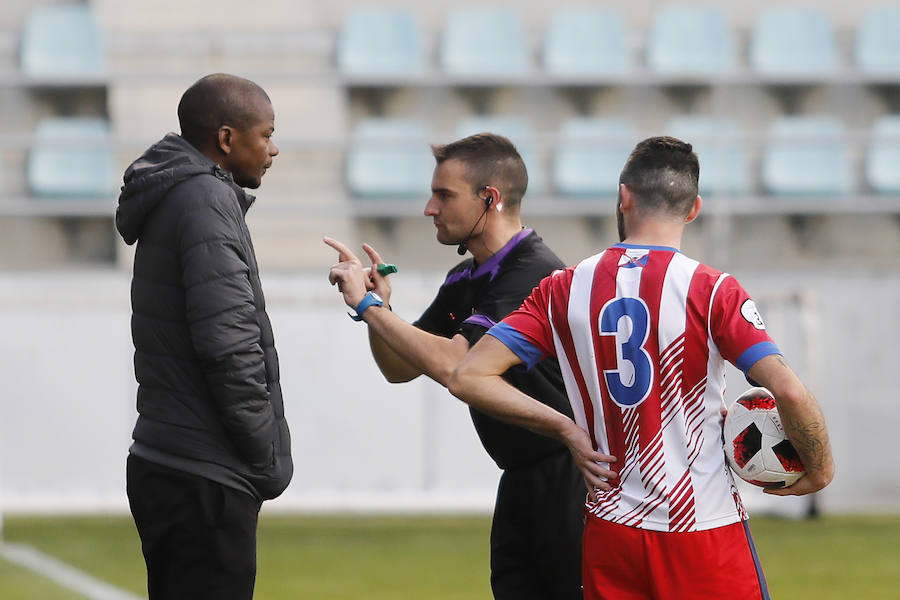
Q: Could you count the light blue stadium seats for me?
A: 14